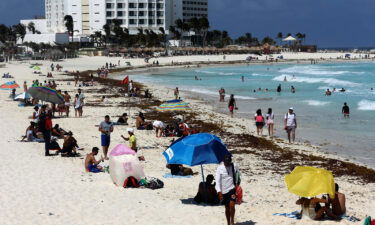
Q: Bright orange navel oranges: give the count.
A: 0